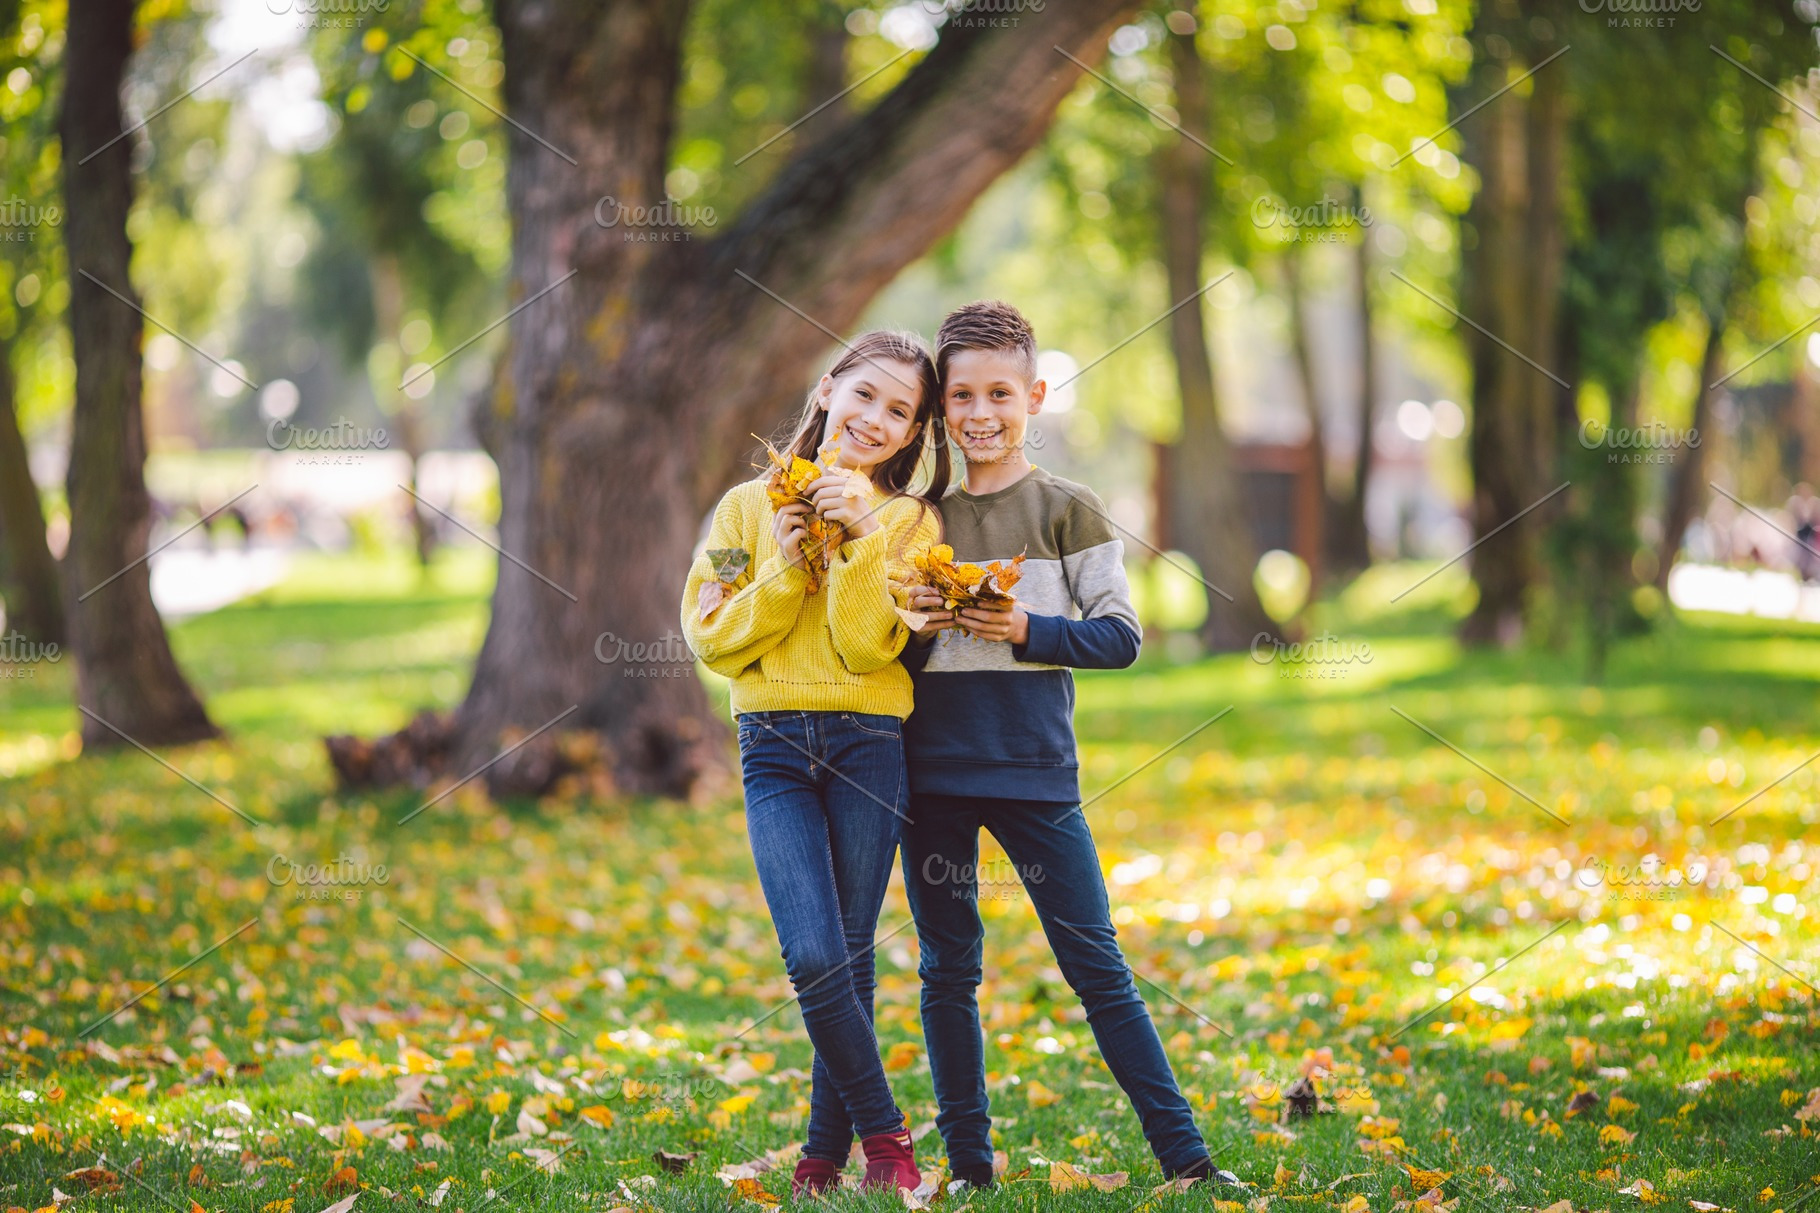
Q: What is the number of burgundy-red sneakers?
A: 2